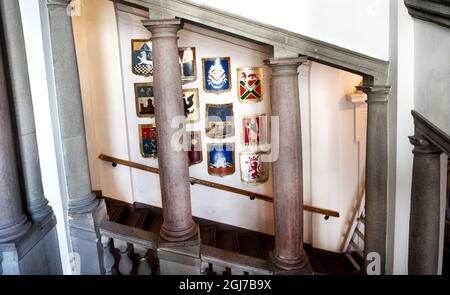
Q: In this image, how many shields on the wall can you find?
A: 12